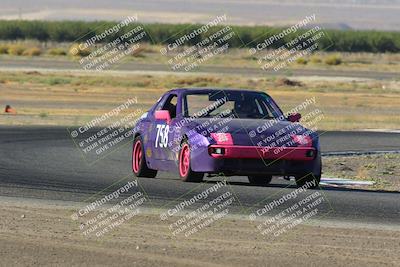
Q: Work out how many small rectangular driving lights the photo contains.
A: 2